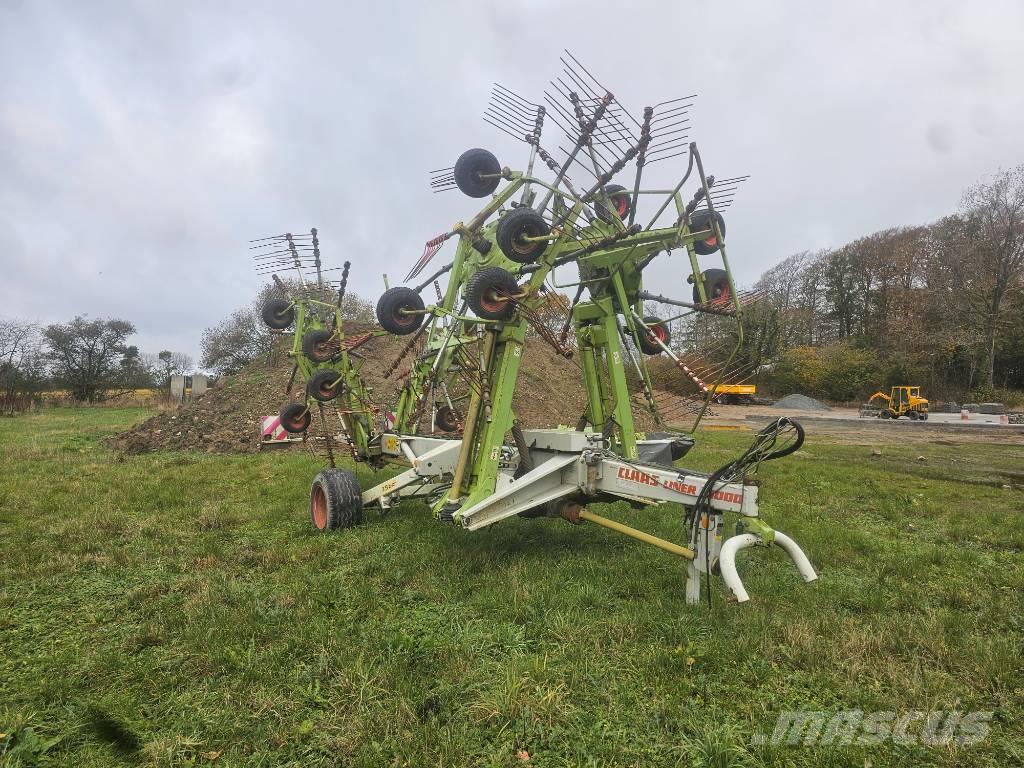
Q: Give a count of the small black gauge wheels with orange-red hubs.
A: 13